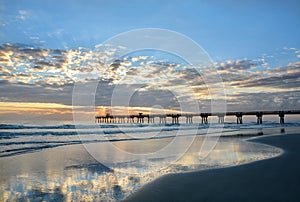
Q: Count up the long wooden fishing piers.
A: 1